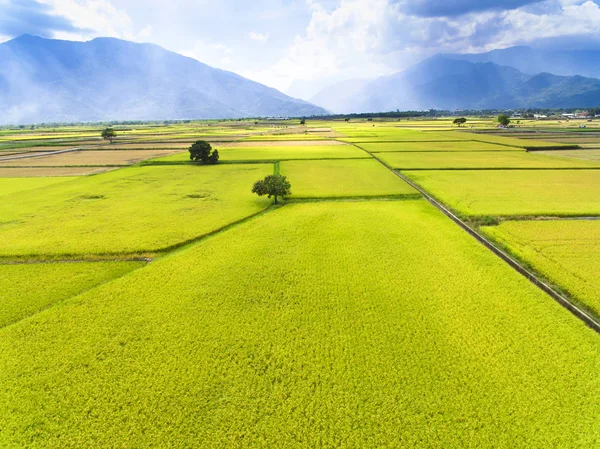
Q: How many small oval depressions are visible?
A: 2